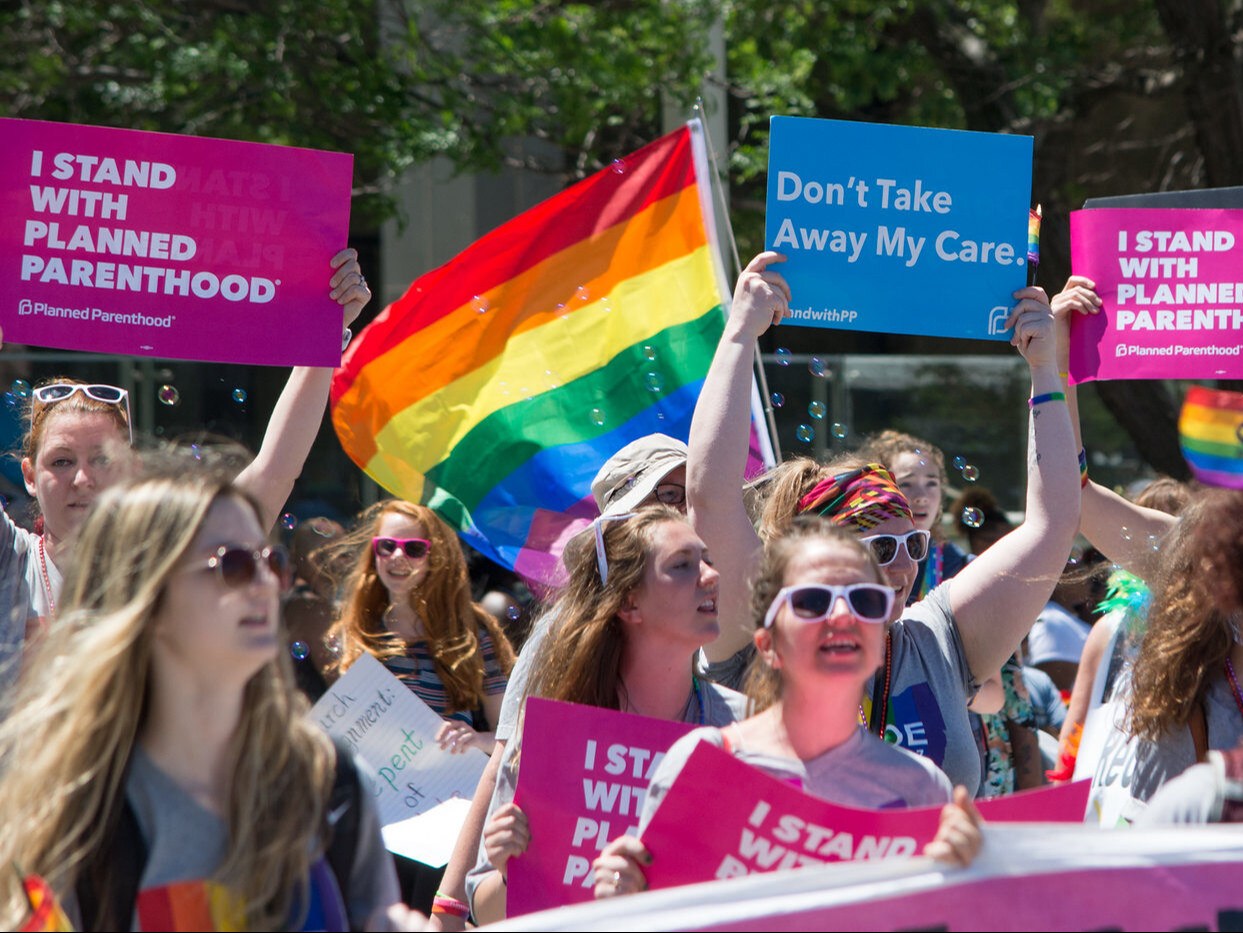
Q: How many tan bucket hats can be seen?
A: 1